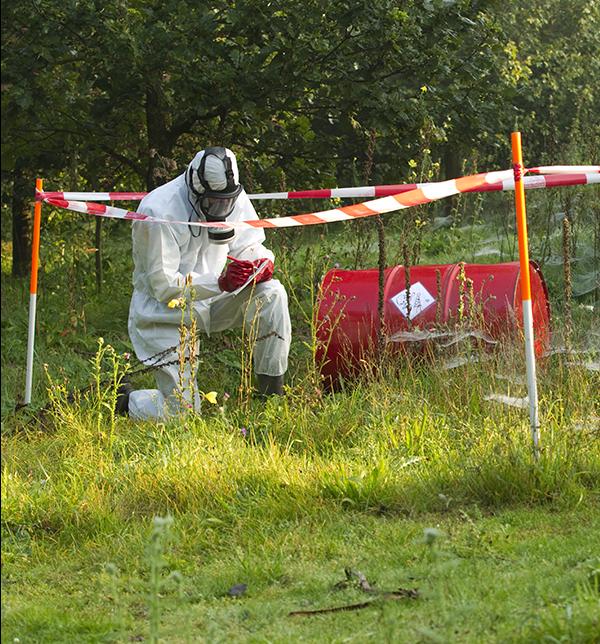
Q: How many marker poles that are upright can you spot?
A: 2